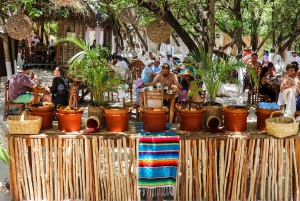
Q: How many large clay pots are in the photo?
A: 7